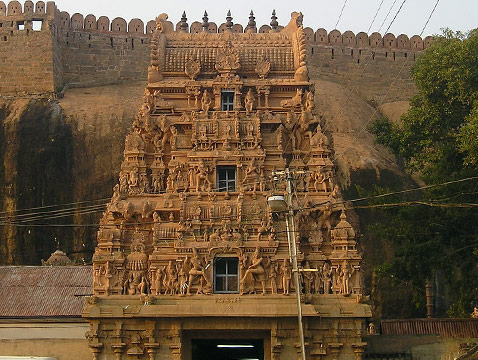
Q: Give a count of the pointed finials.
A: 5